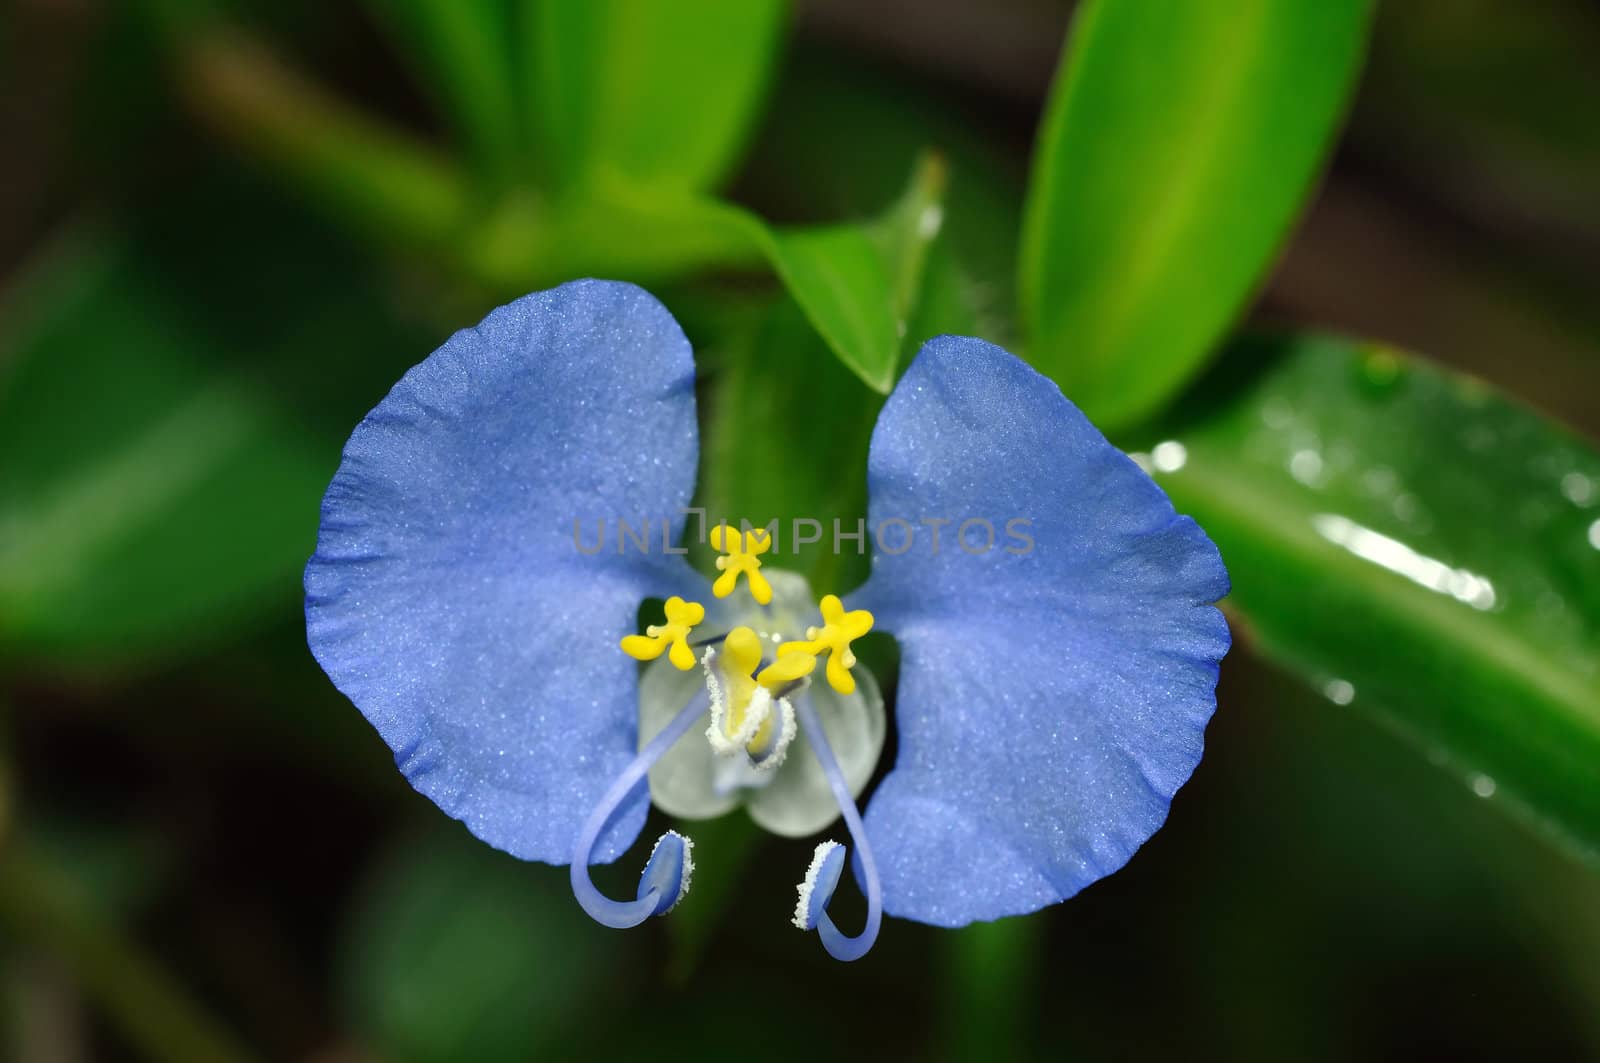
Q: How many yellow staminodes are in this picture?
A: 3